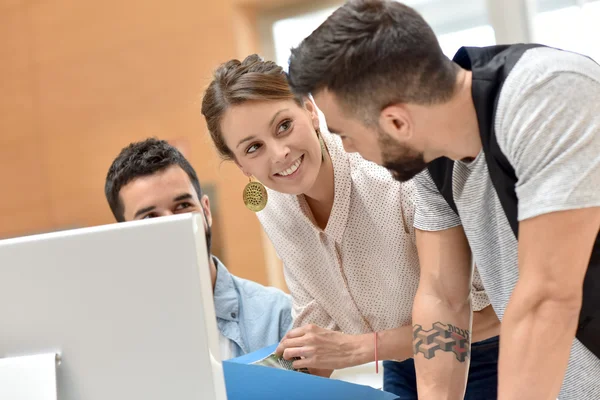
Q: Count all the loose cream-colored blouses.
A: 1